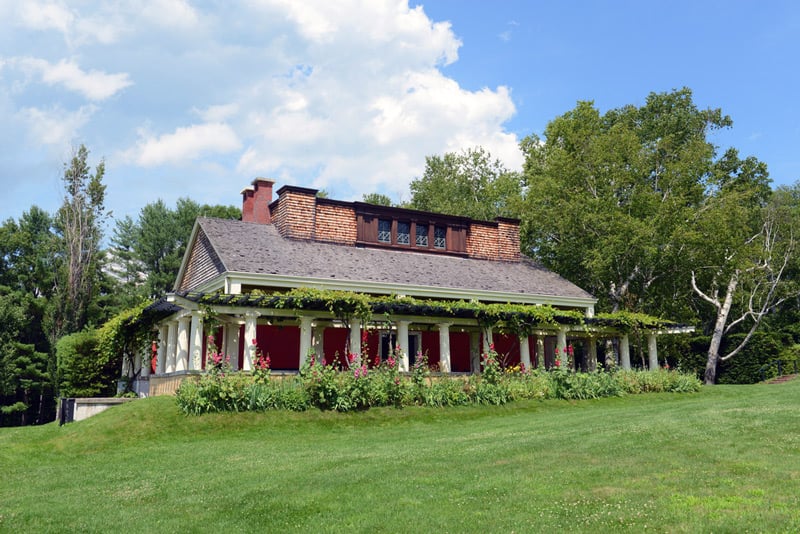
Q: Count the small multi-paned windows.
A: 4